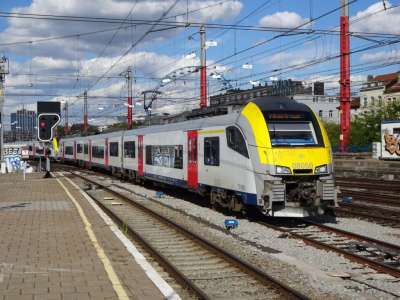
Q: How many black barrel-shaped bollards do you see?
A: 0